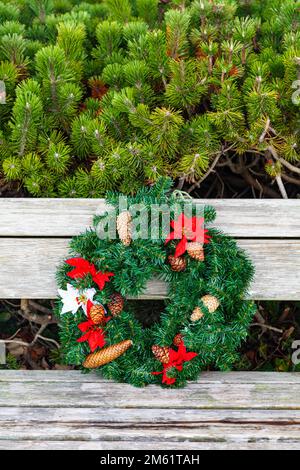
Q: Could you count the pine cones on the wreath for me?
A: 10